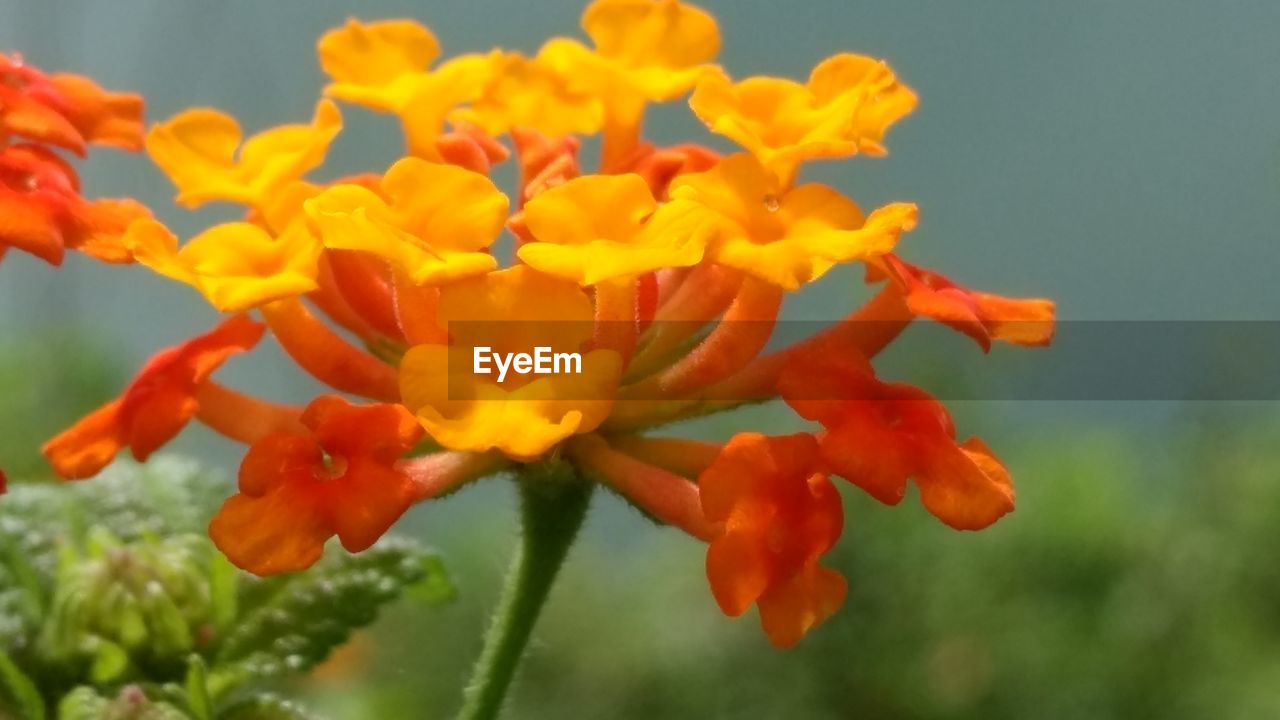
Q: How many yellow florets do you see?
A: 10